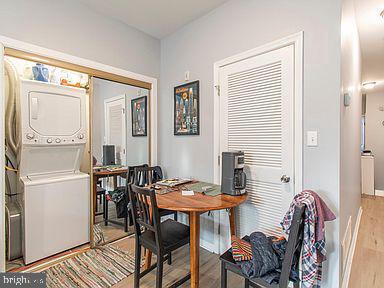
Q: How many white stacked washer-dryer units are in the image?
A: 1